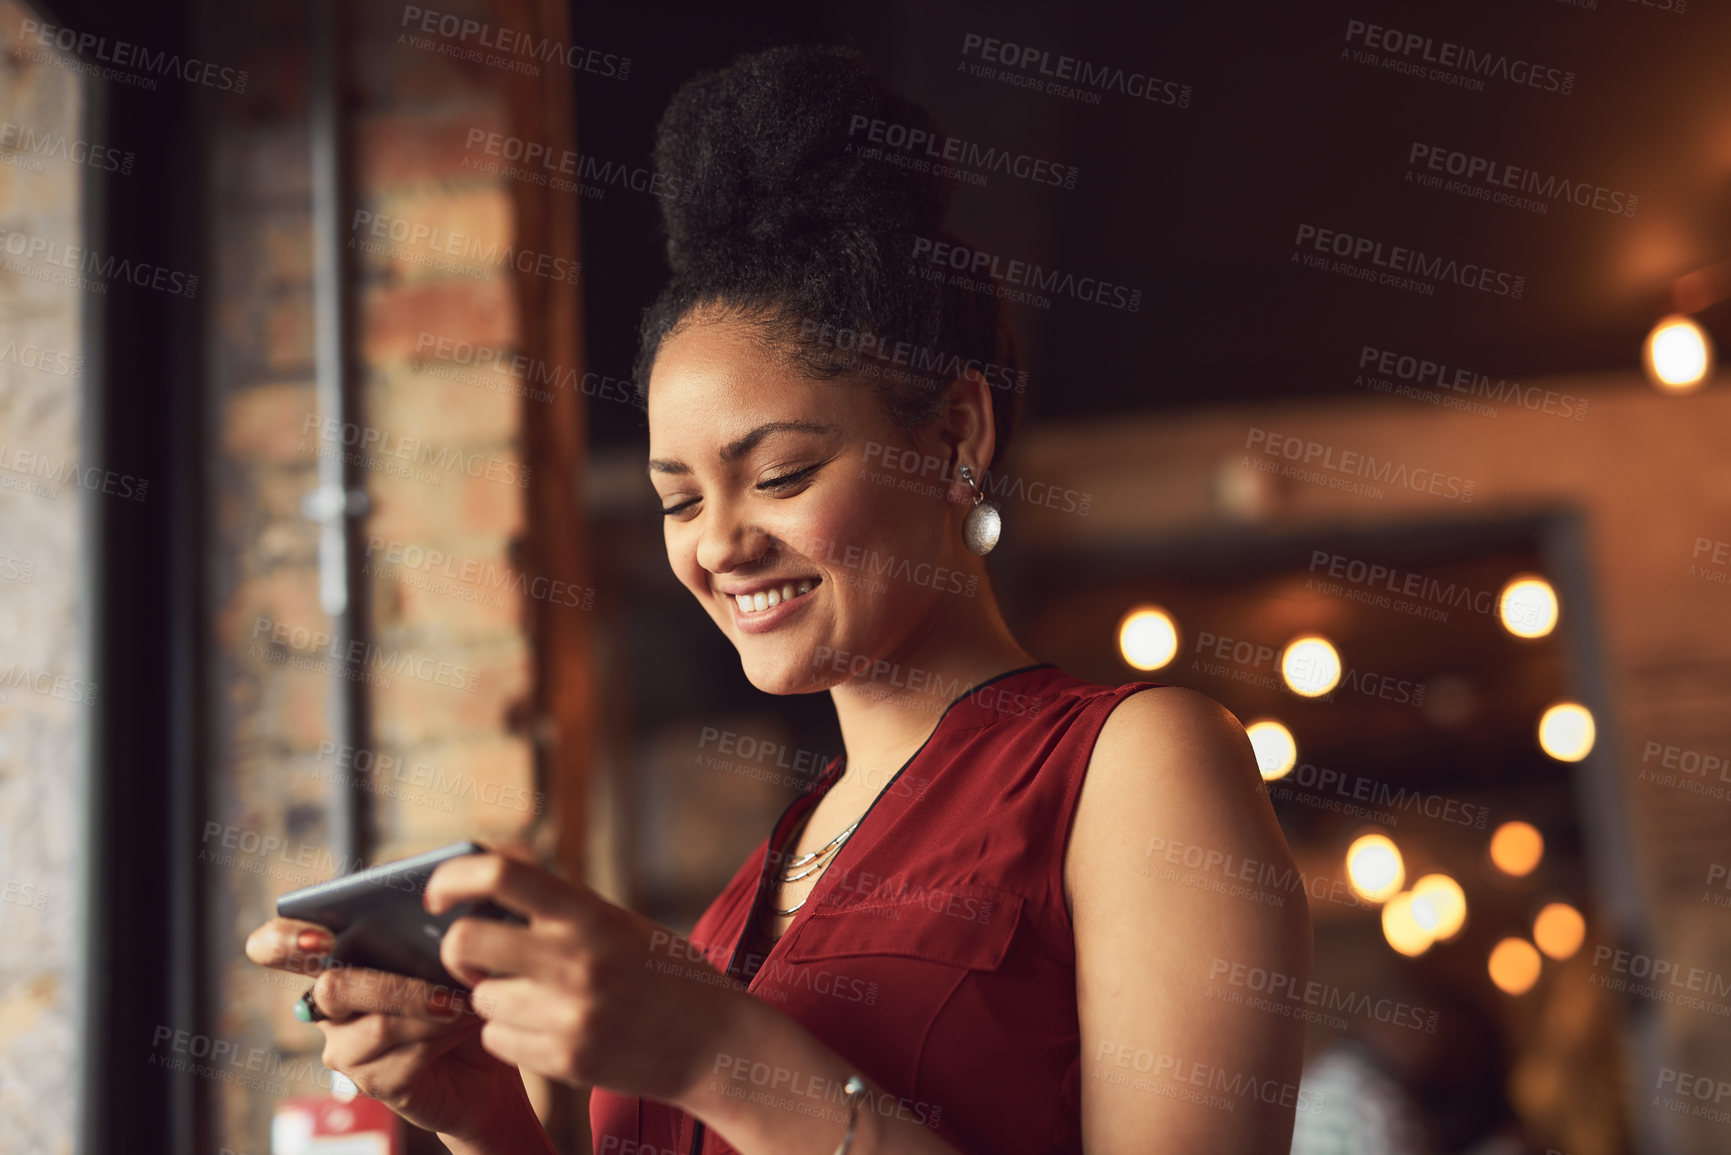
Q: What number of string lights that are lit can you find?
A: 12